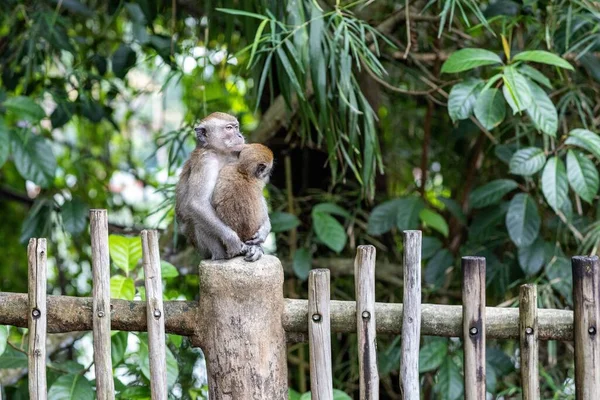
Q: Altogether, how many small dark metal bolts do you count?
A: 8